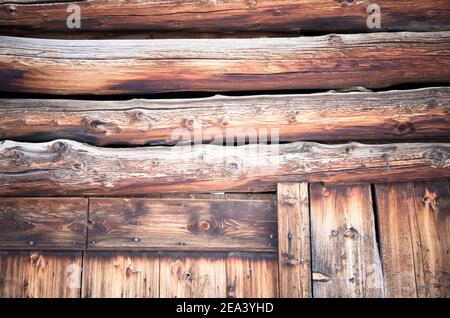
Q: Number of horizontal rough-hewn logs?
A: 4